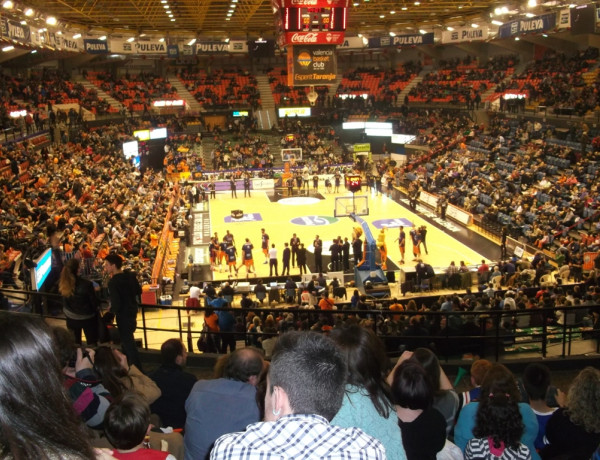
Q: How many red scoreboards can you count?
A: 1